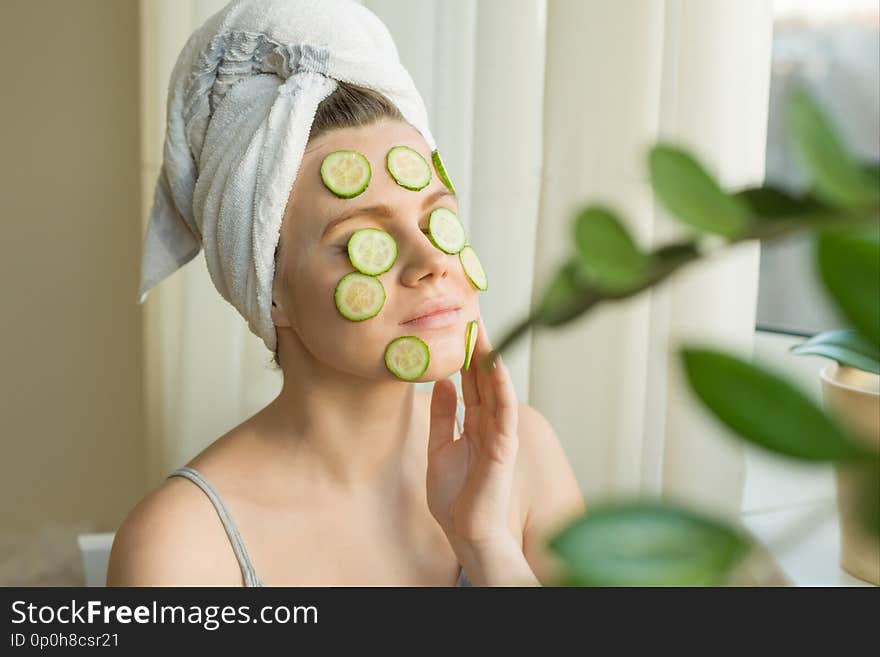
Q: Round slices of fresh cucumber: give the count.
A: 9